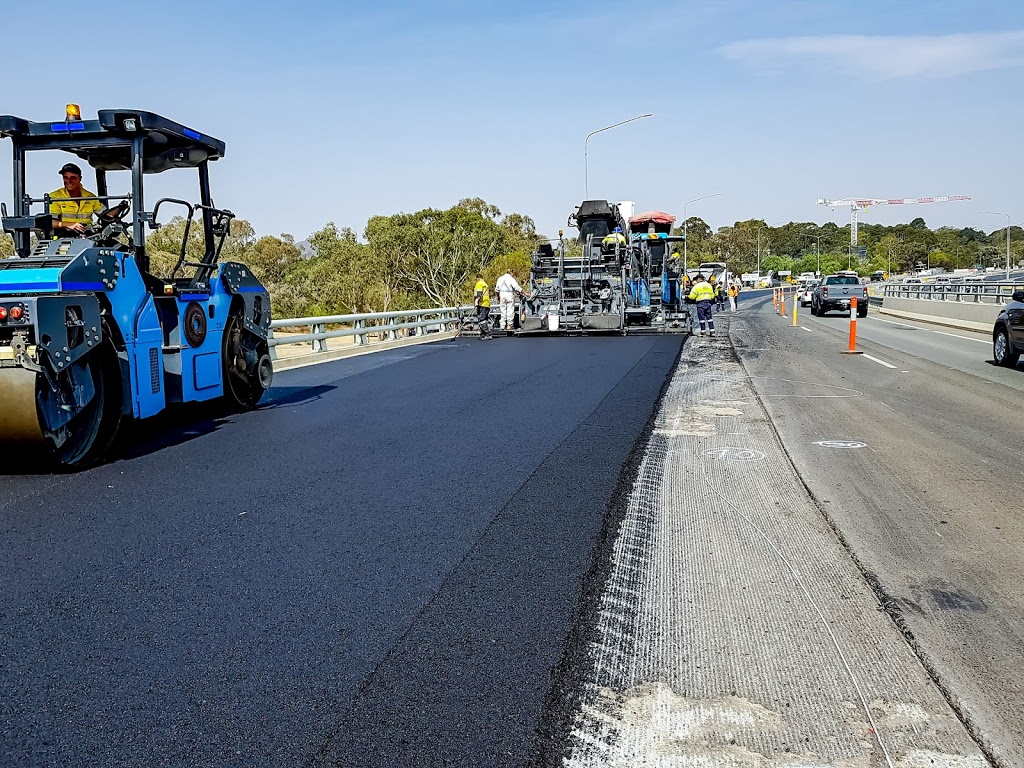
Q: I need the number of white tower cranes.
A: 1